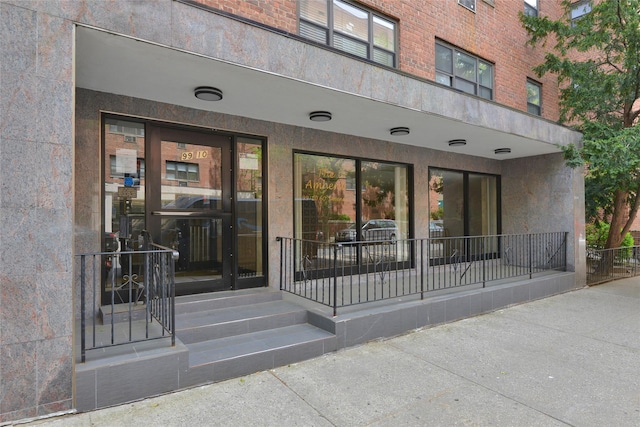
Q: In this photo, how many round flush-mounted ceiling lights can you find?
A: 5